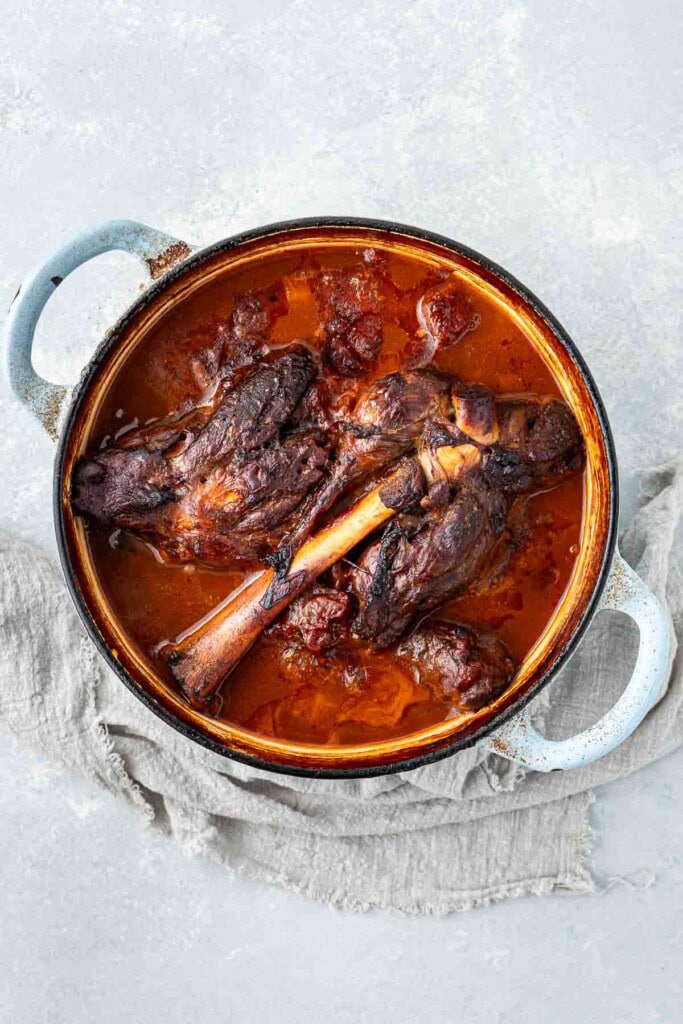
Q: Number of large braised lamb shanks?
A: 2